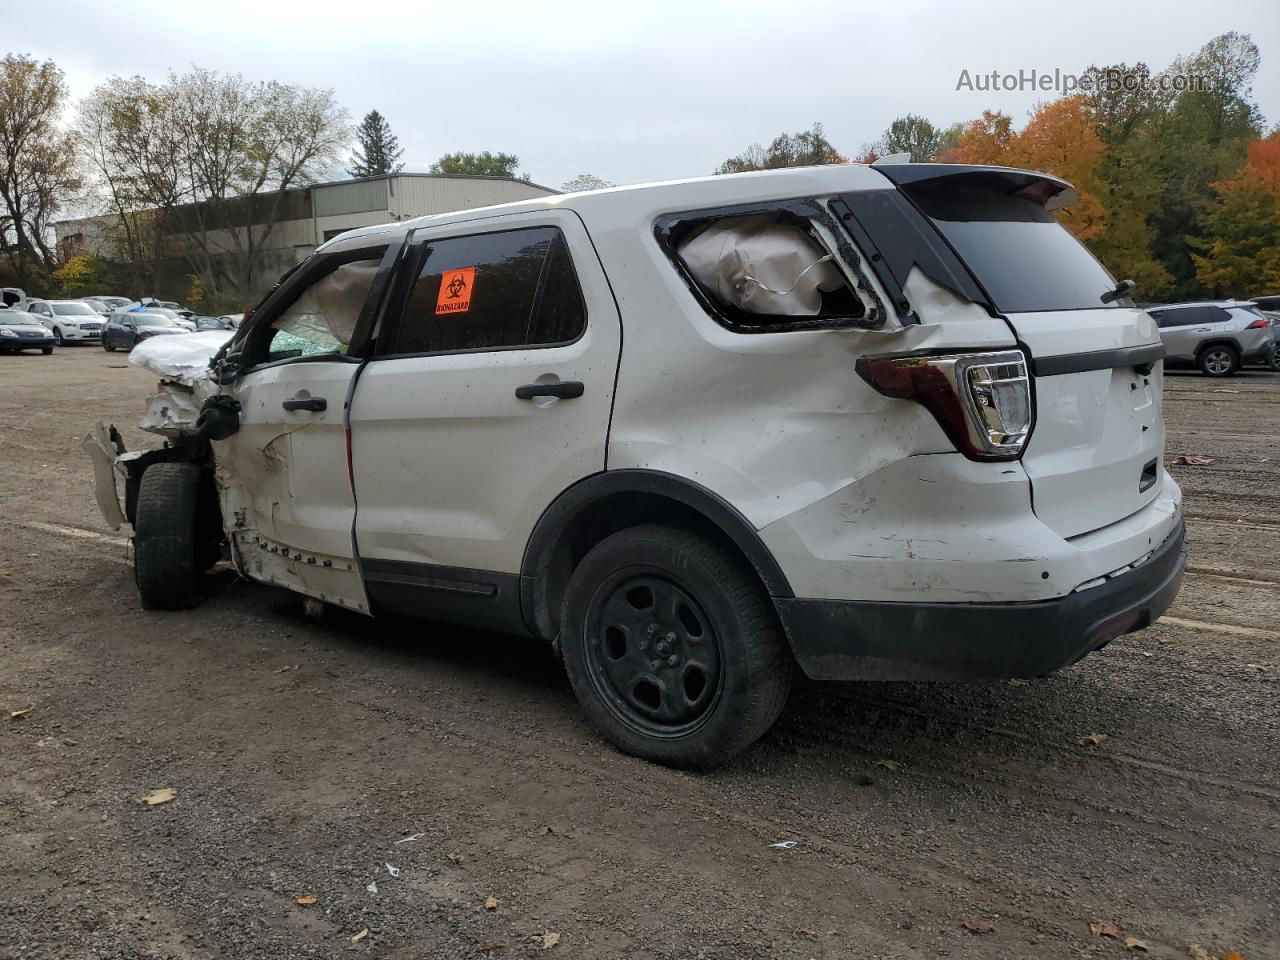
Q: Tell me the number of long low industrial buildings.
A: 1